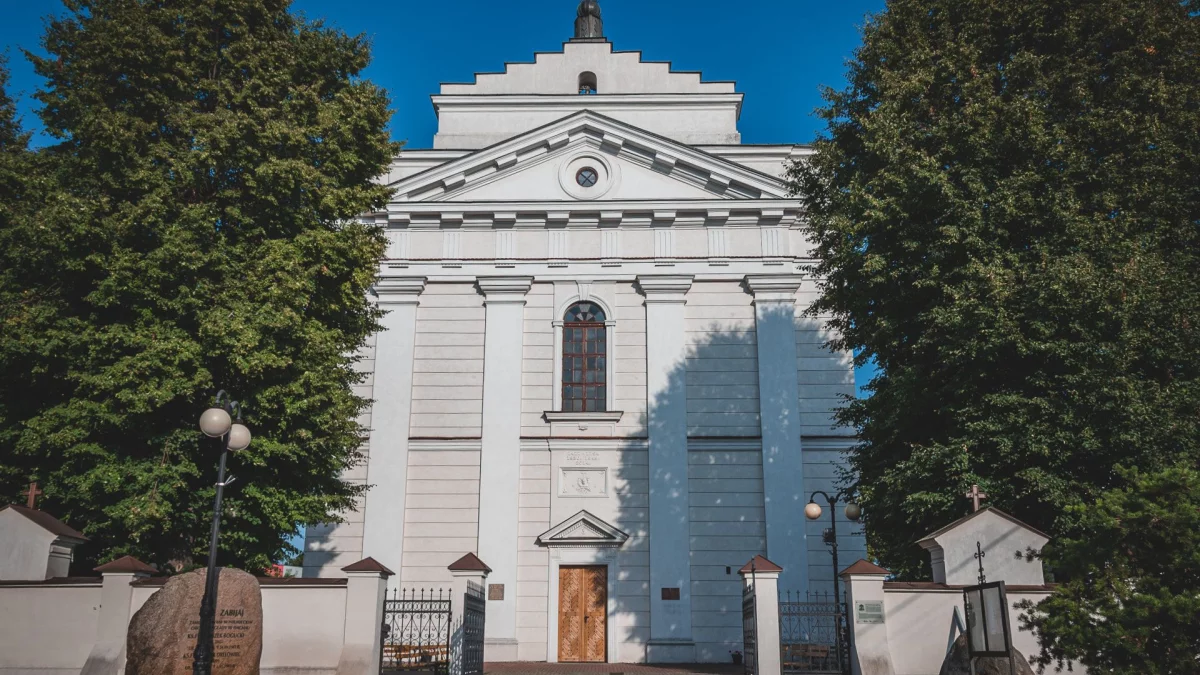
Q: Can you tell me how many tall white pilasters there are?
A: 4